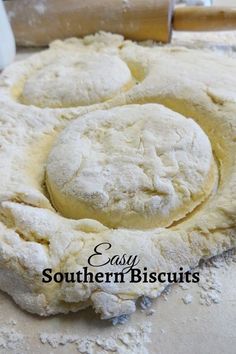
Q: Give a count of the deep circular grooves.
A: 2